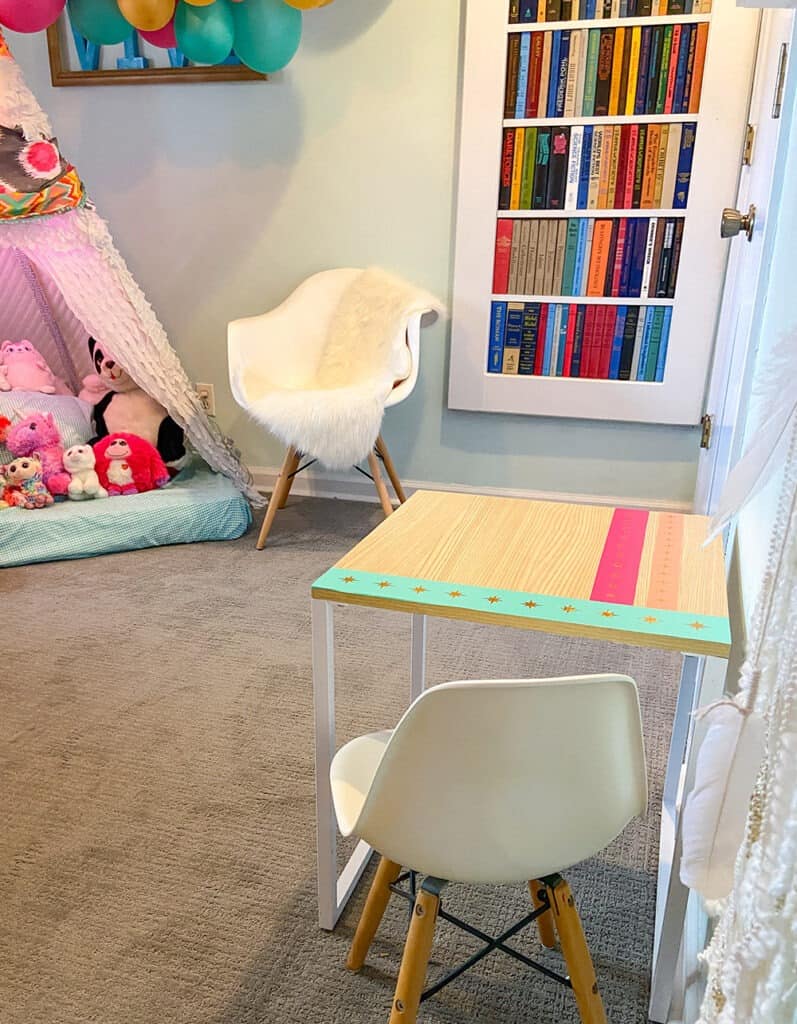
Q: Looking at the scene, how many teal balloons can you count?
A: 3